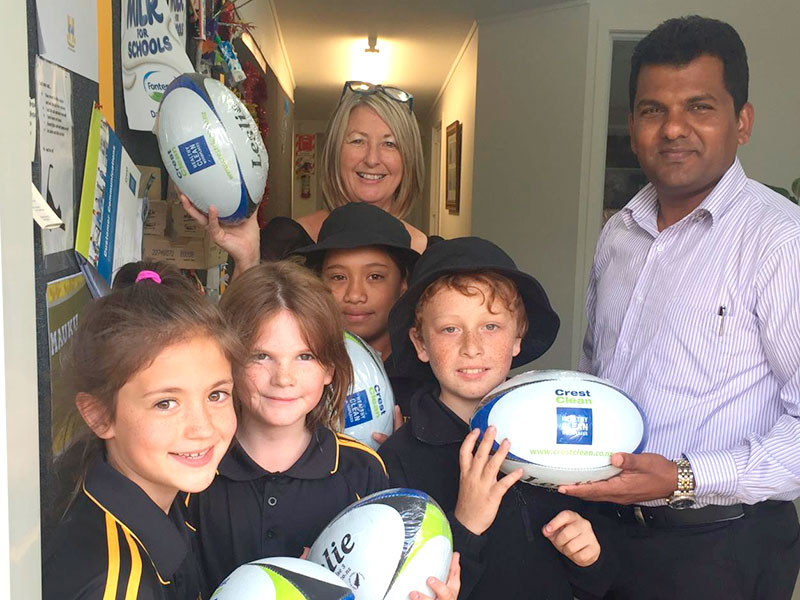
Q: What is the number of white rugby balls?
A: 5